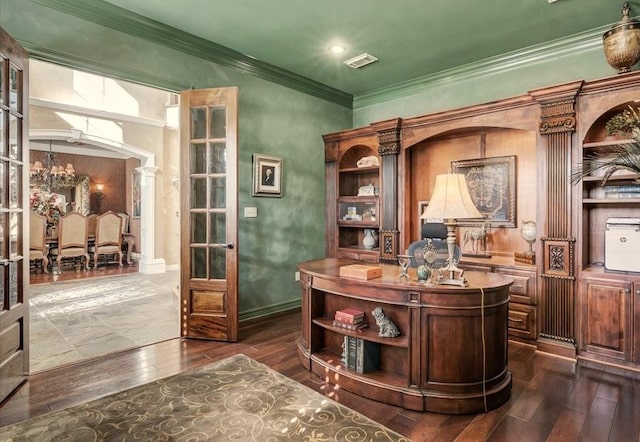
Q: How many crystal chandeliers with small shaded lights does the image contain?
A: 1